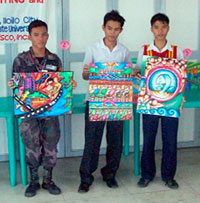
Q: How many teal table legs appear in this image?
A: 4